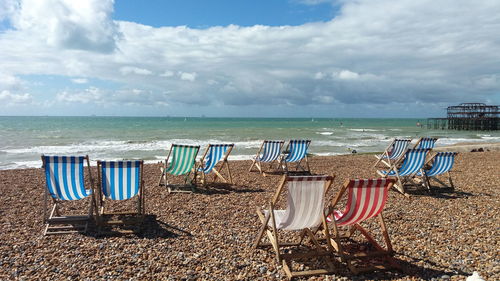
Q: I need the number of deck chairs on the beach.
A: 12